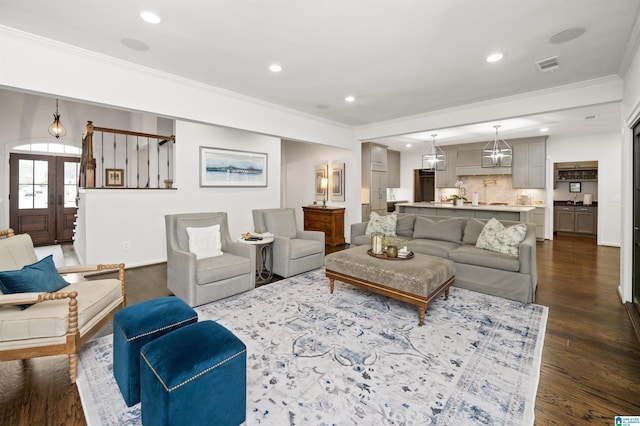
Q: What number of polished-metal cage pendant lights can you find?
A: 2